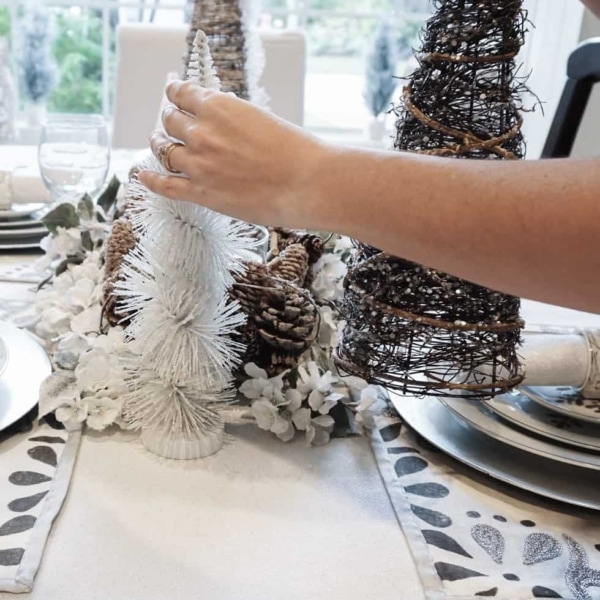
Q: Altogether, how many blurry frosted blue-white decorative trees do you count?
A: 2